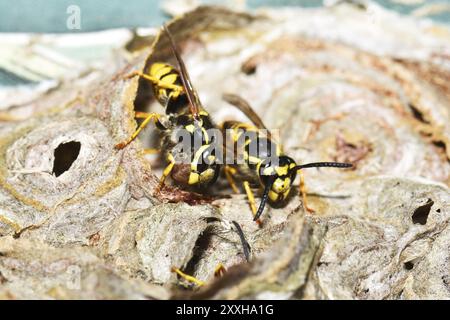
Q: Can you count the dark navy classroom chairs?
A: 0